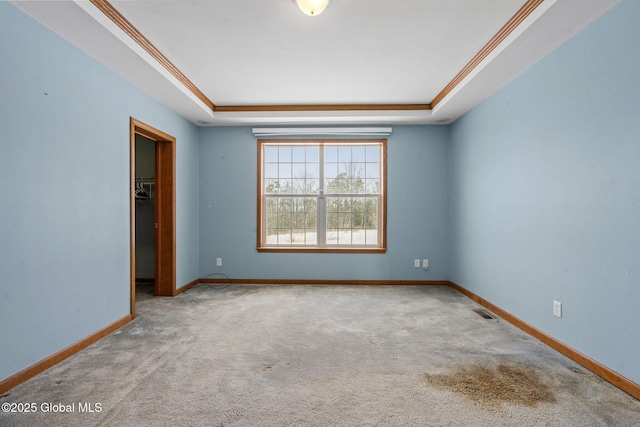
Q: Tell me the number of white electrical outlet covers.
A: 4